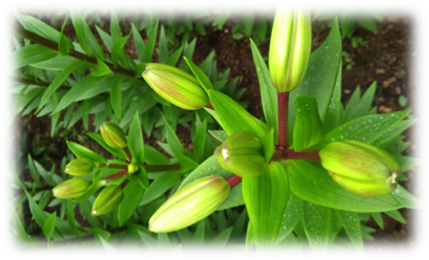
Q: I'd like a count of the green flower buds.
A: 9